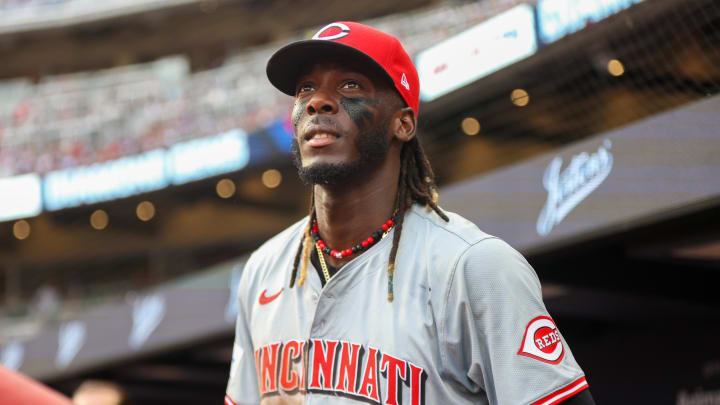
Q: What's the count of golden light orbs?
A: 8